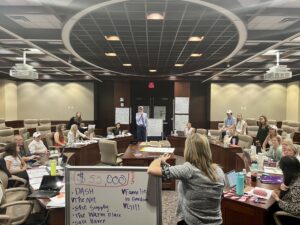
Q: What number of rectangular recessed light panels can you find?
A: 8